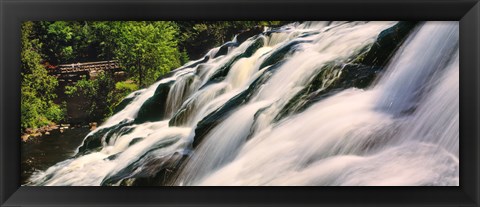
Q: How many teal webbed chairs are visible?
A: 0